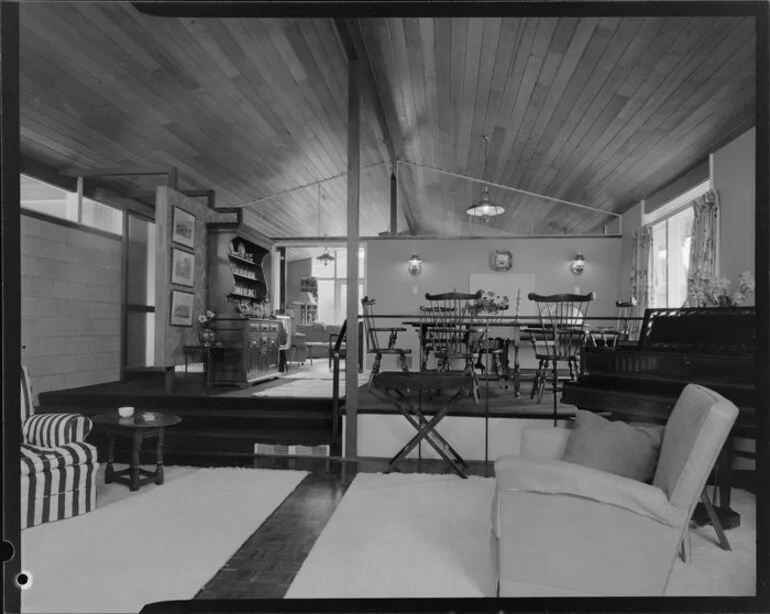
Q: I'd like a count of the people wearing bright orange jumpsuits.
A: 0